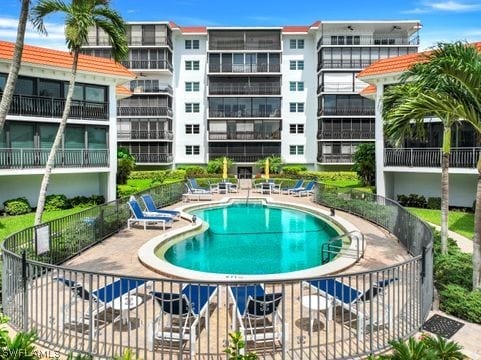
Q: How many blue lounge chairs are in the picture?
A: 10